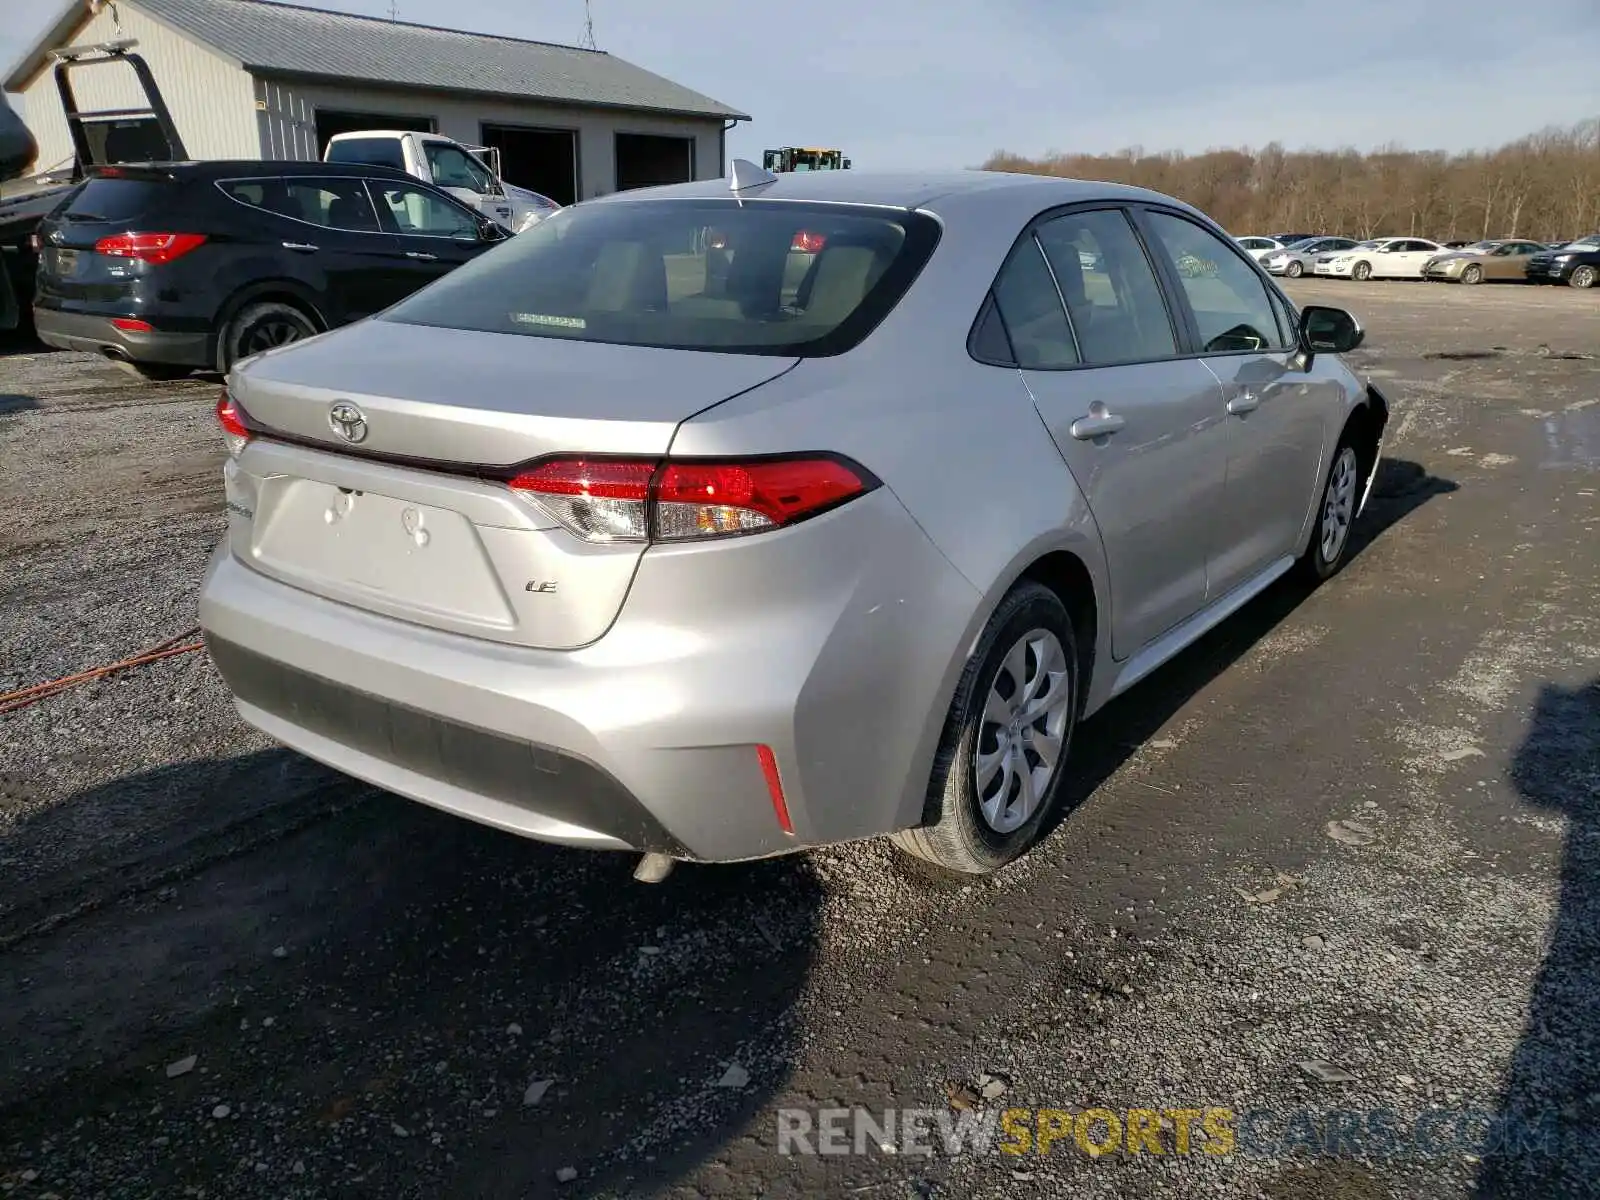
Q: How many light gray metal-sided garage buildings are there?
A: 1